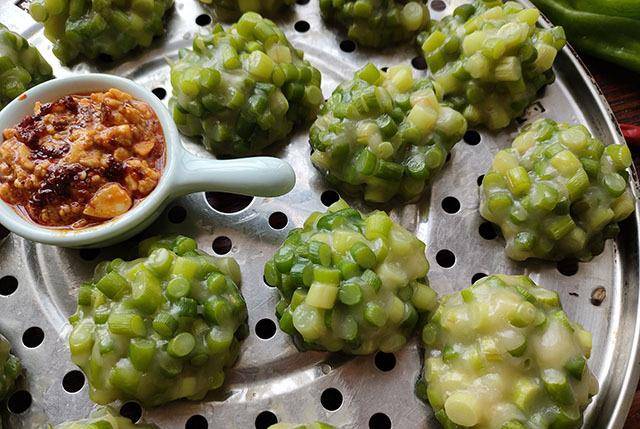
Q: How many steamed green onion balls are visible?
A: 14